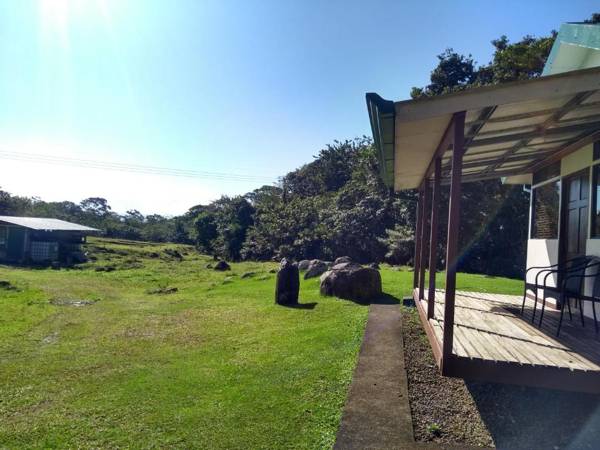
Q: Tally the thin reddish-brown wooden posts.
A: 4